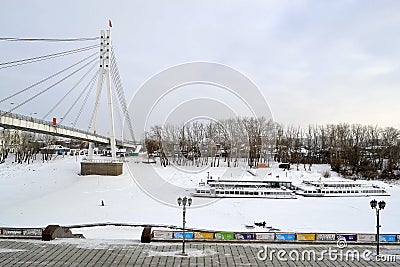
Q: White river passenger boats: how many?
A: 2